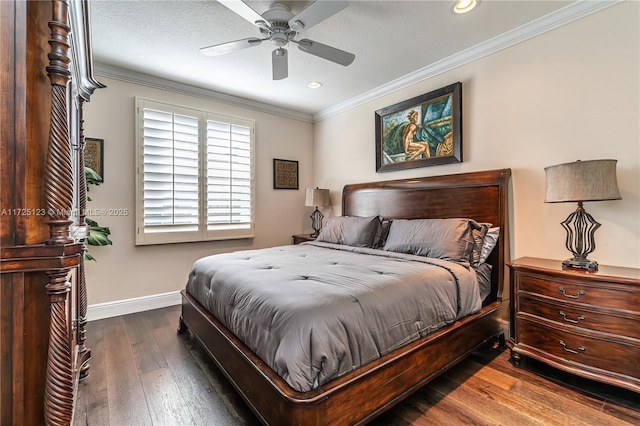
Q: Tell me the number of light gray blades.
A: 5